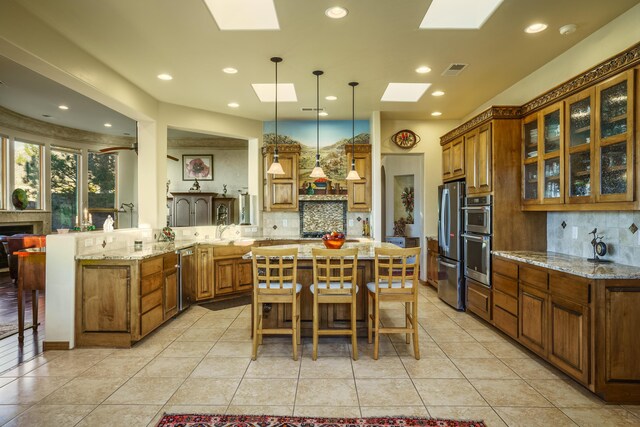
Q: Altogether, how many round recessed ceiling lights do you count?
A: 12